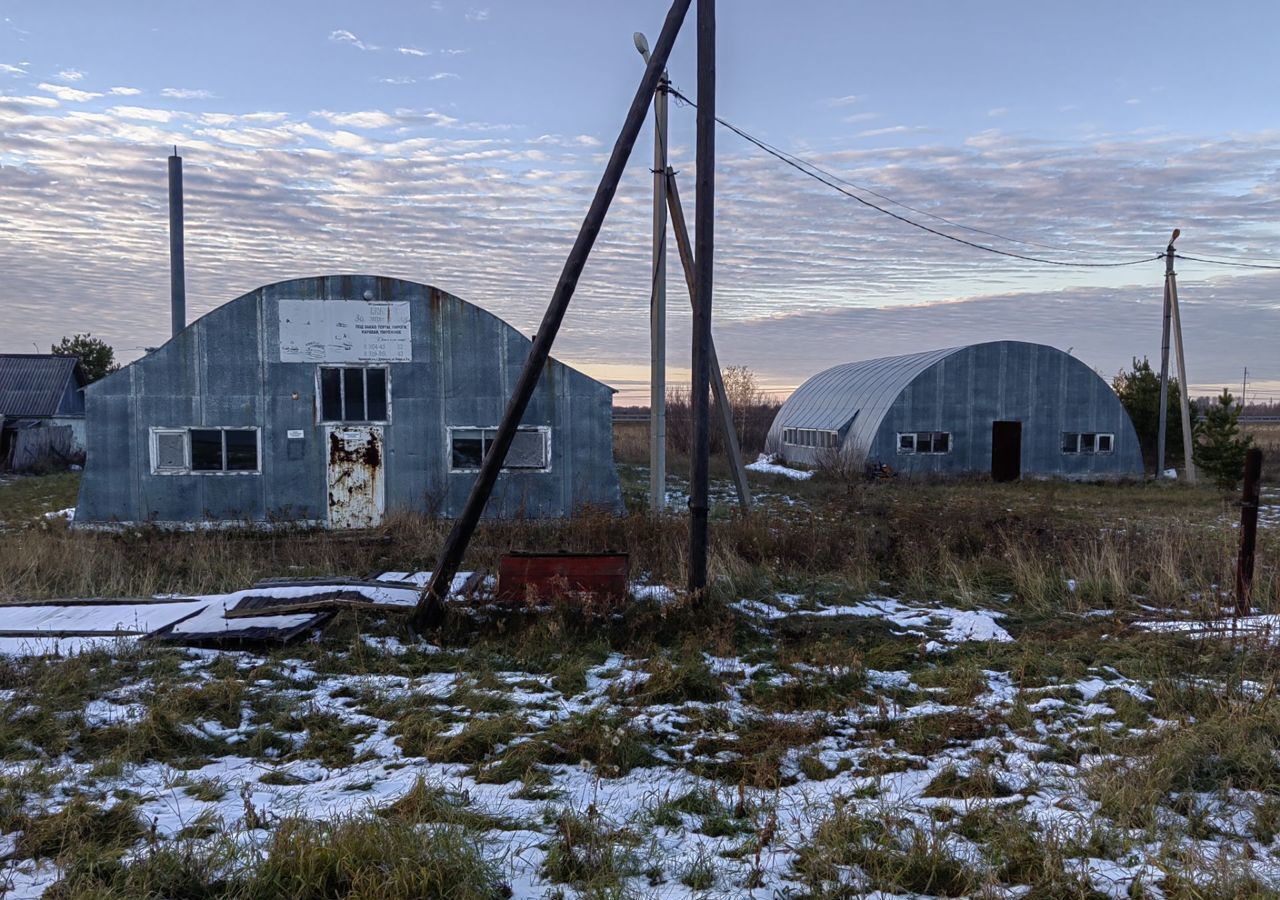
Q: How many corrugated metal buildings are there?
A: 2